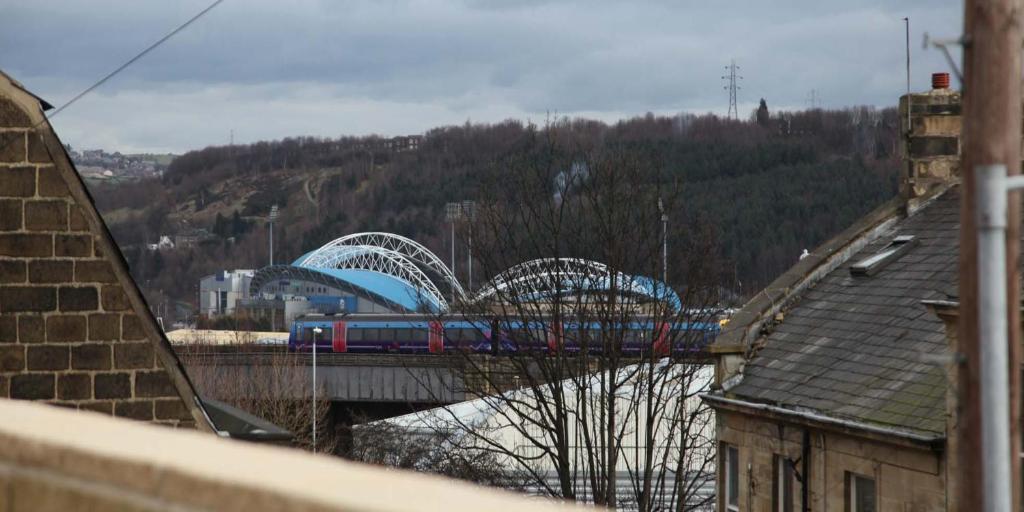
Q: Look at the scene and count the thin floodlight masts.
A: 4